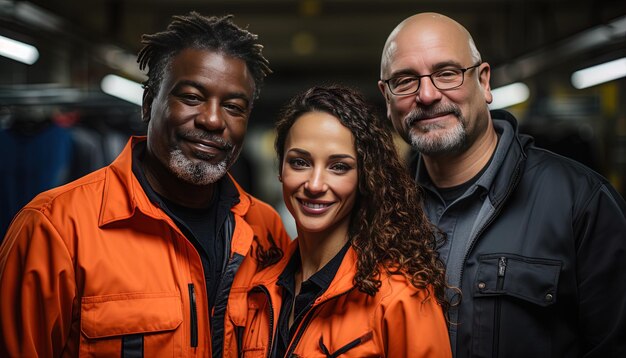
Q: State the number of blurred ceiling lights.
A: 4